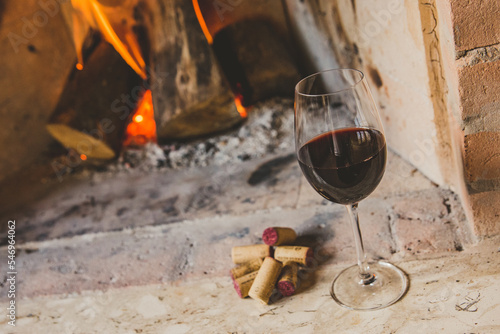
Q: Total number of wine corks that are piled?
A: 7